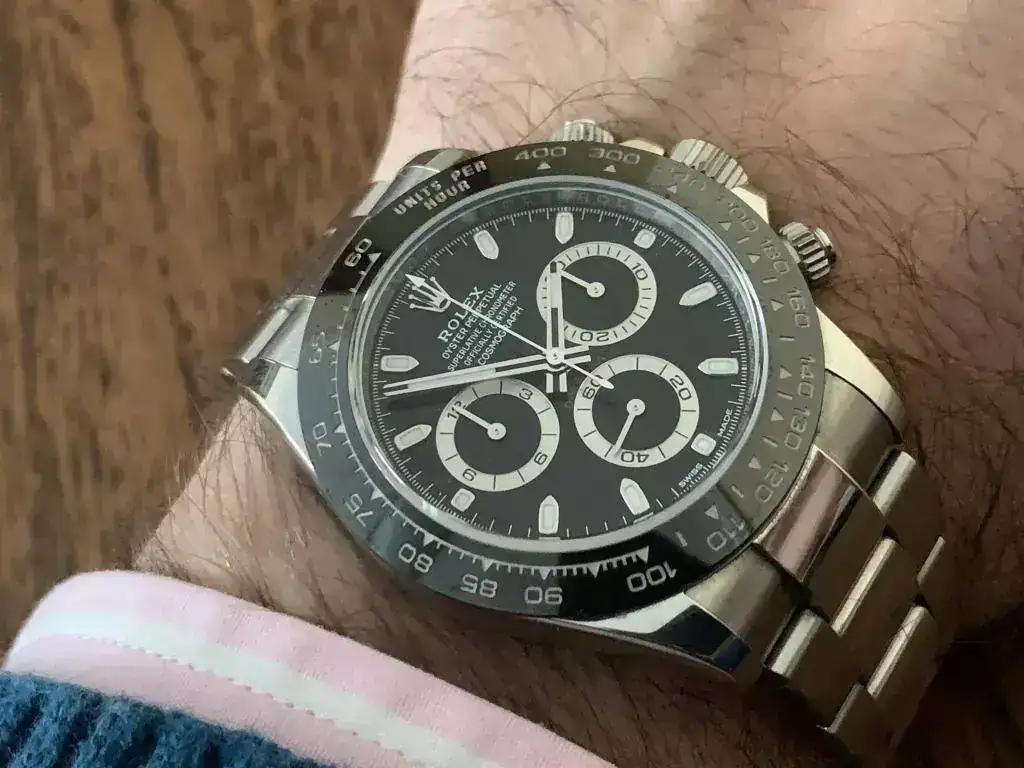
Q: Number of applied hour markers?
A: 11